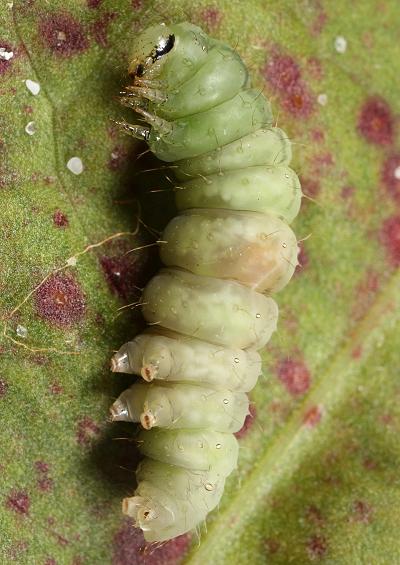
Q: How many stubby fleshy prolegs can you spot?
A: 6